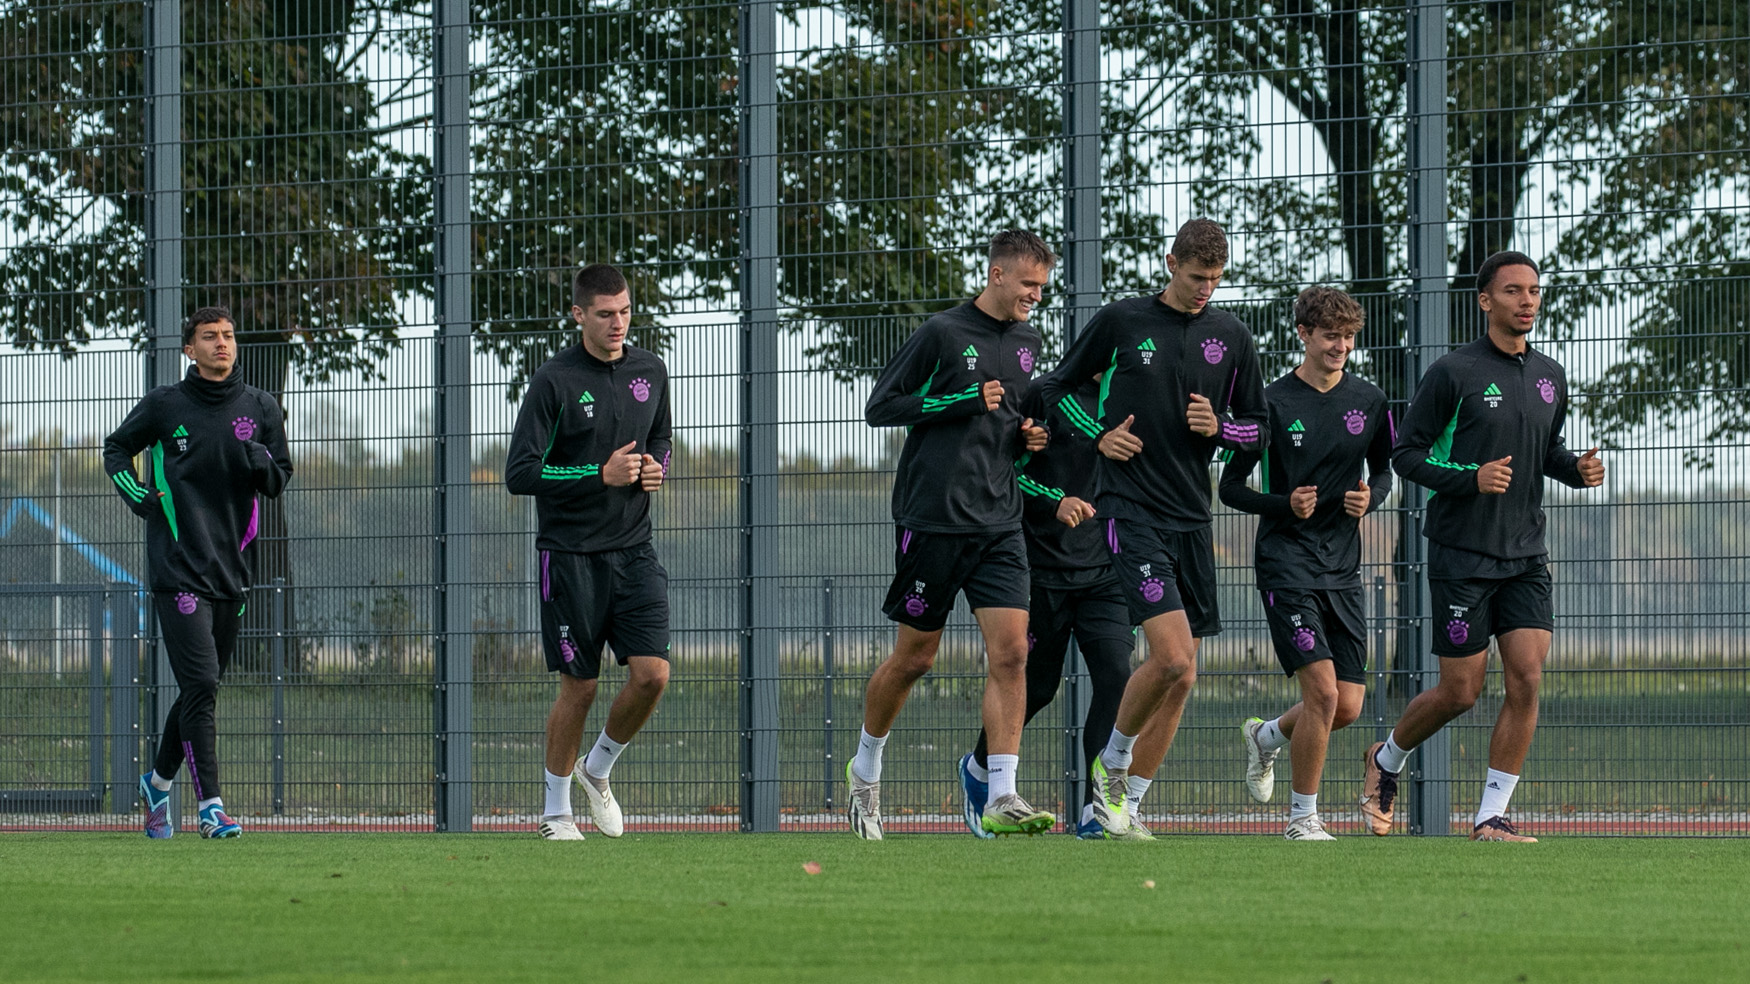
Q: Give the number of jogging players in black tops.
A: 7